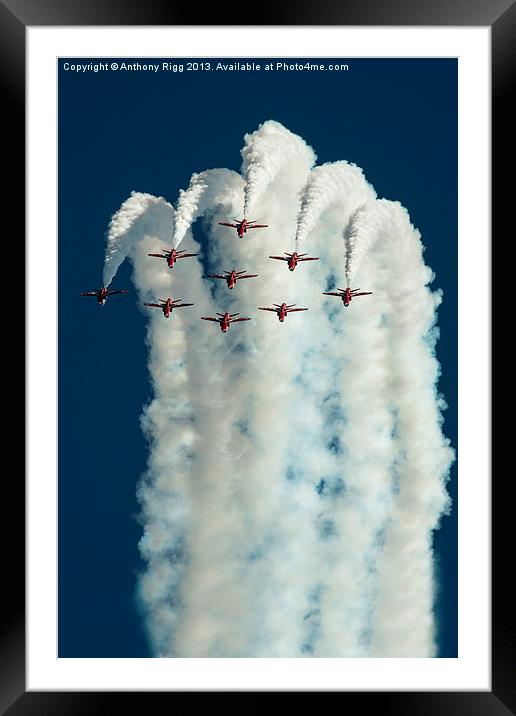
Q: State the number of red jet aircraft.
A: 9